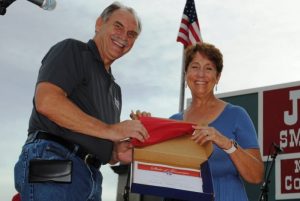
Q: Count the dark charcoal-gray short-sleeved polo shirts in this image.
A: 1